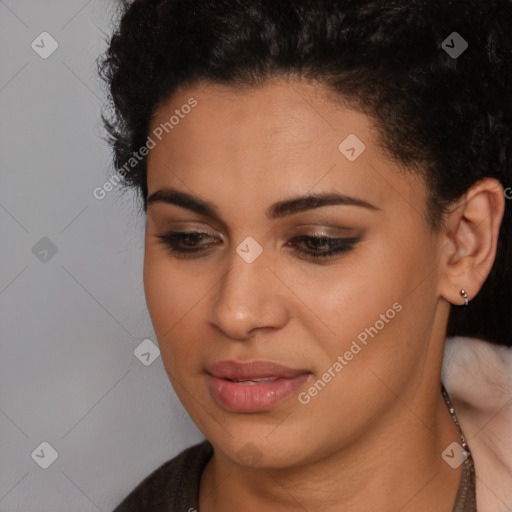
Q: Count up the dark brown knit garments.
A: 1